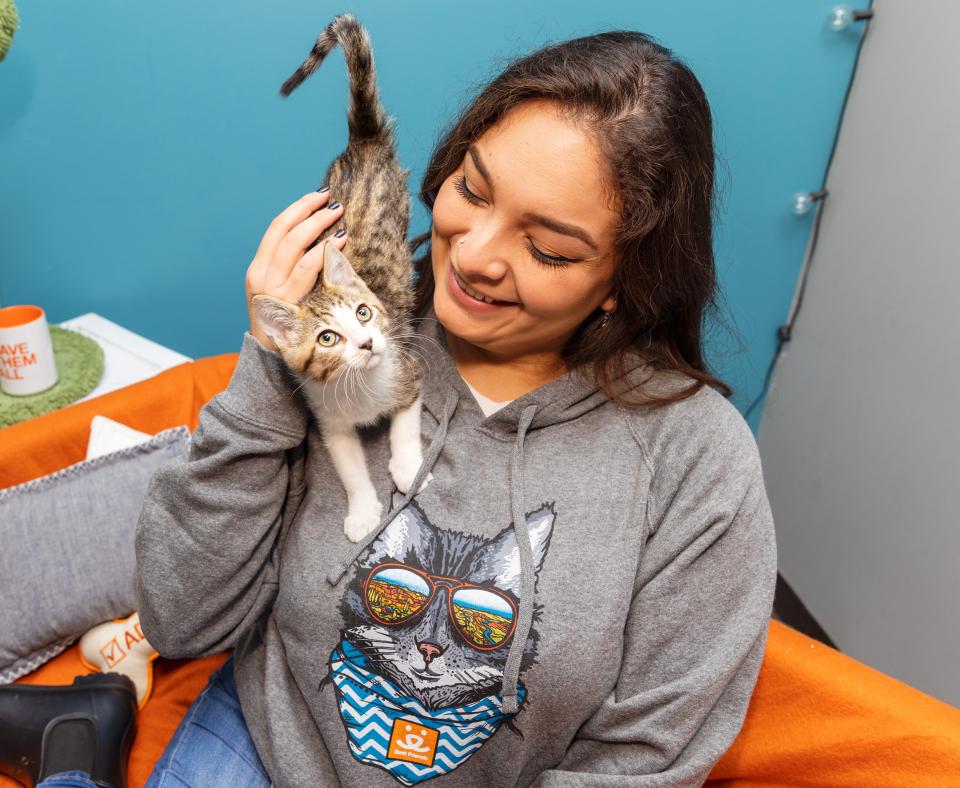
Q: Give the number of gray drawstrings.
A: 2